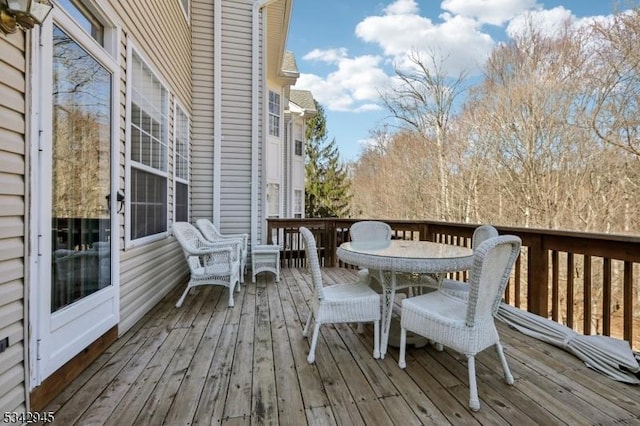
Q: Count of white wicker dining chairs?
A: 4